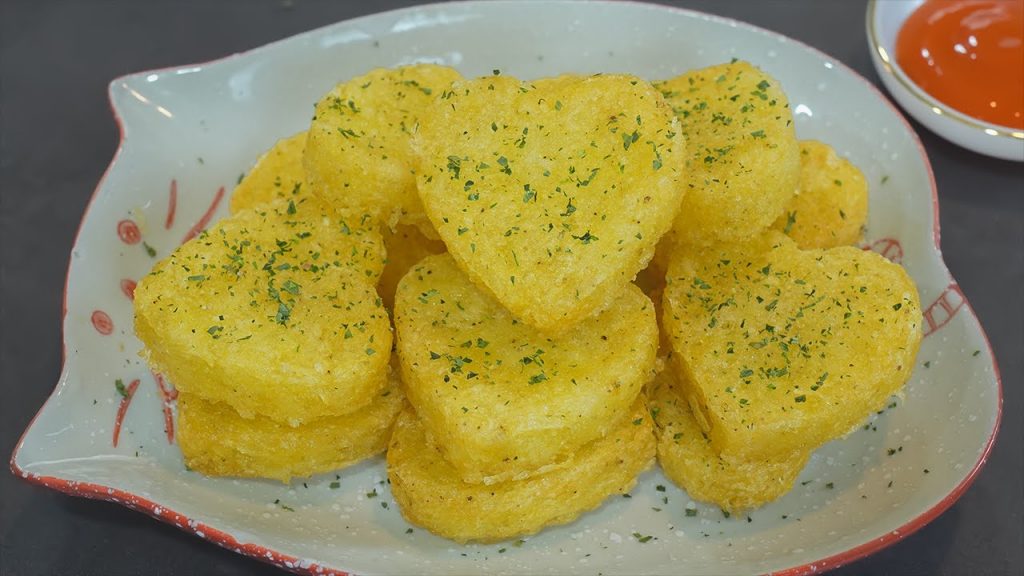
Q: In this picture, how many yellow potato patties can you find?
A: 11